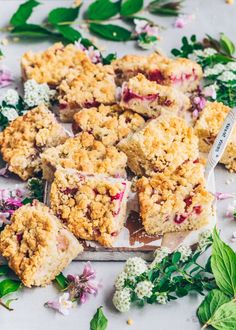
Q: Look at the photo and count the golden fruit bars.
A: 12